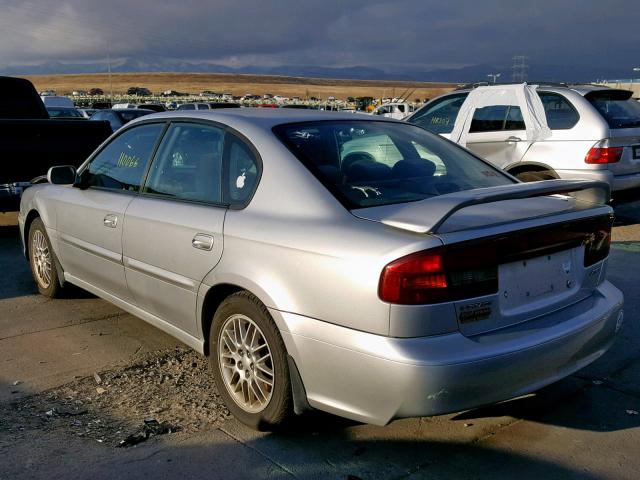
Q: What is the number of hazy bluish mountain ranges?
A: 1